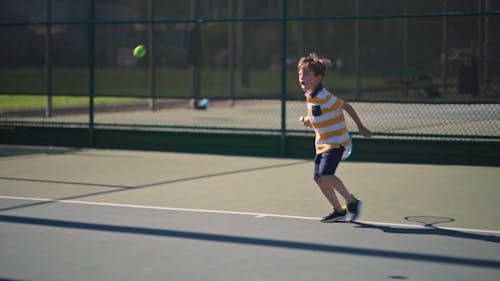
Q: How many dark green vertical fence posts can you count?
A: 2